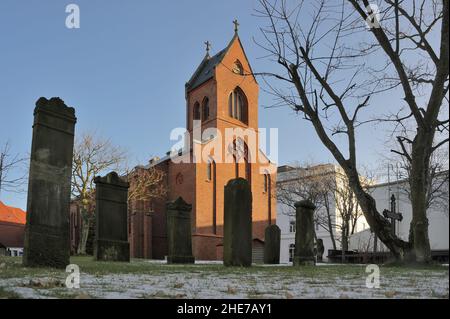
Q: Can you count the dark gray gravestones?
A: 6